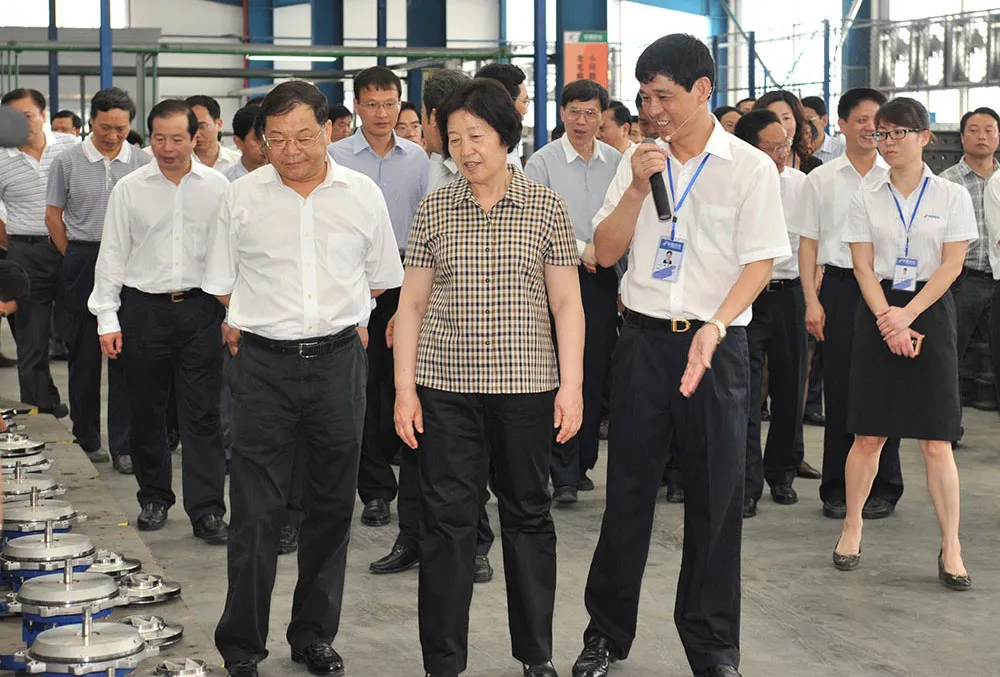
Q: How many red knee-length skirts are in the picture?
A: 0